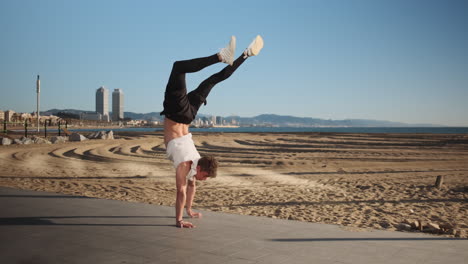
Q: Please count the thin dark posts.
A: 5